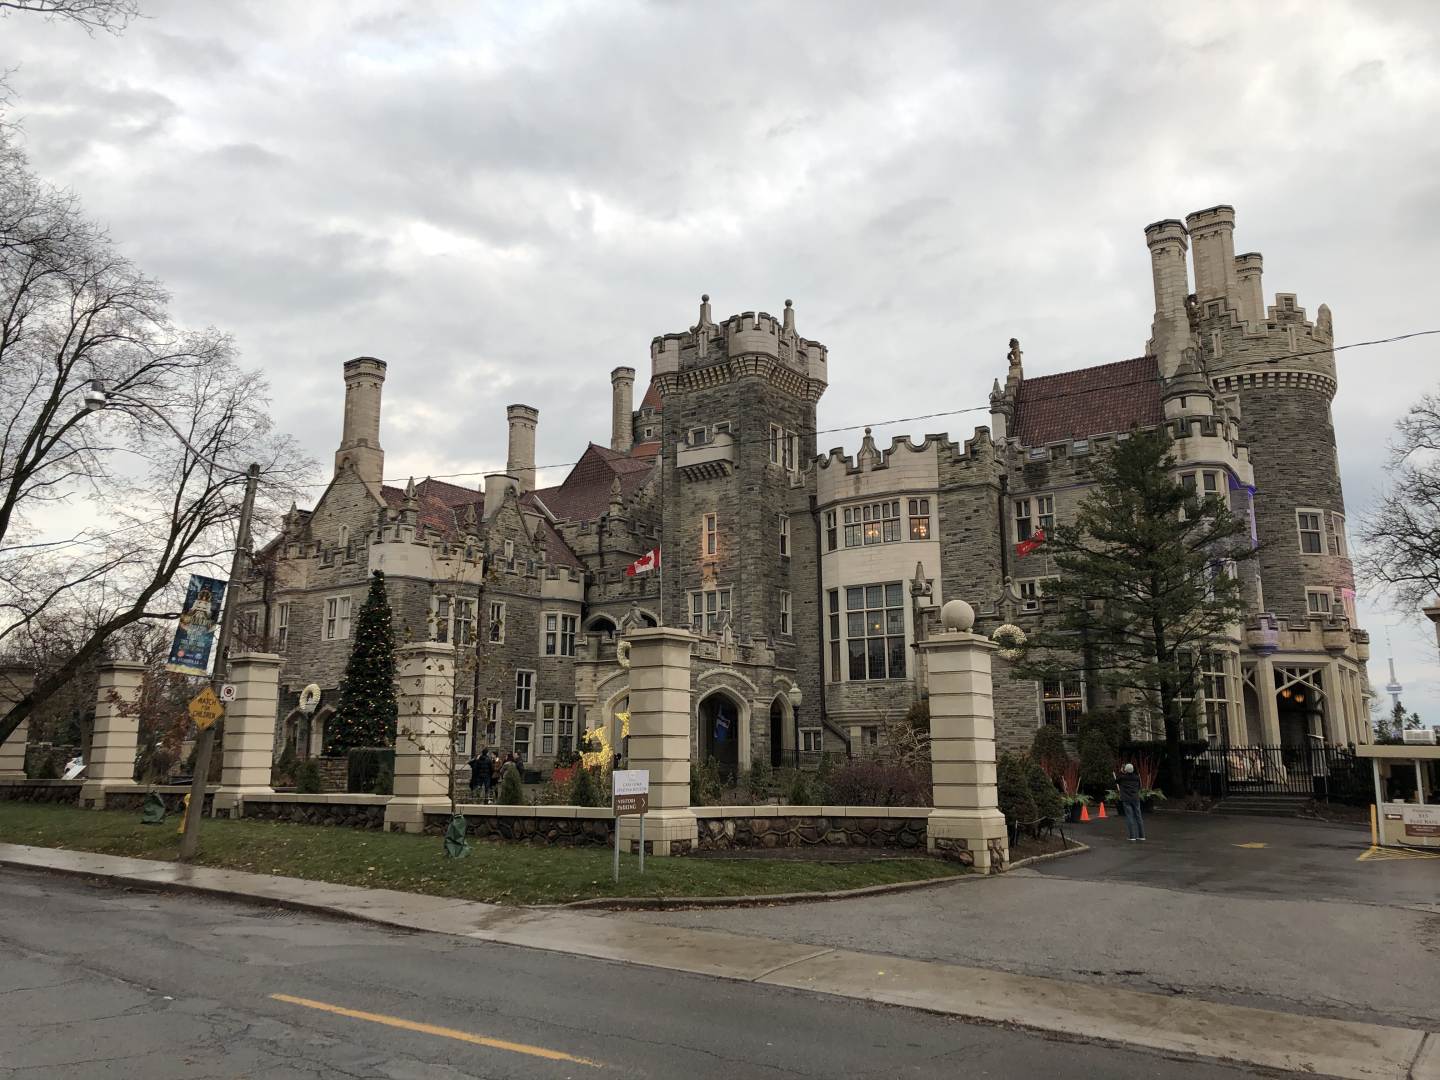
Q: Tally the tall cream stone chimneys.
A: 6